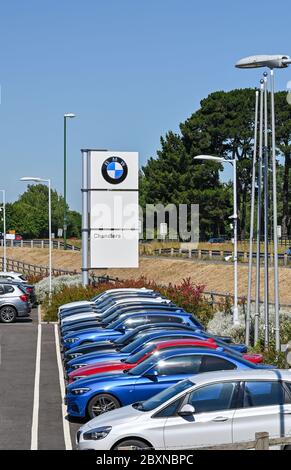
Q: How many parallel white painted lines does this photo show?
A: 2